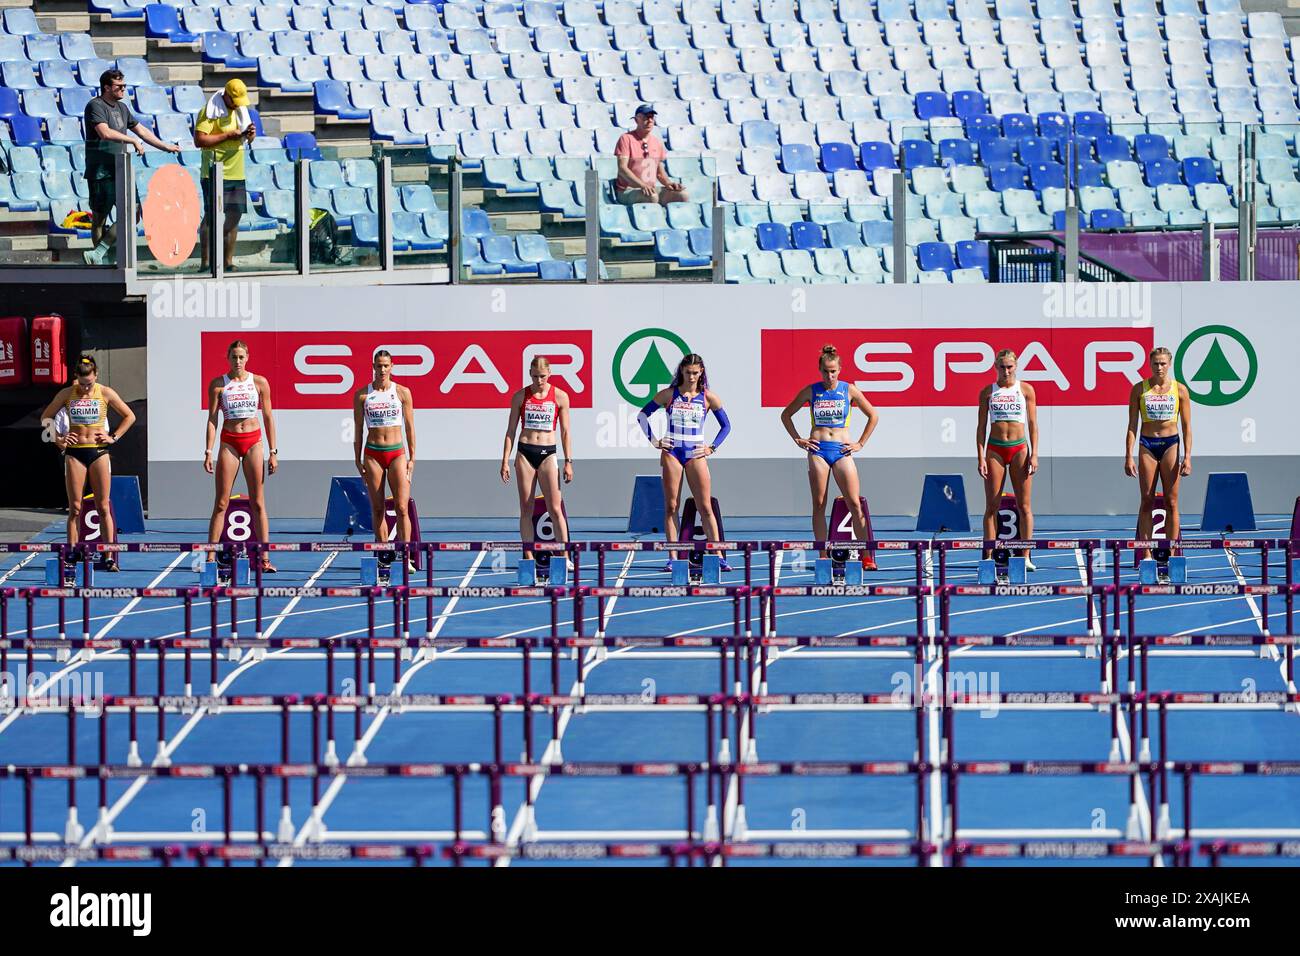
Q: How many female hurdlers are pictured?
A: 8